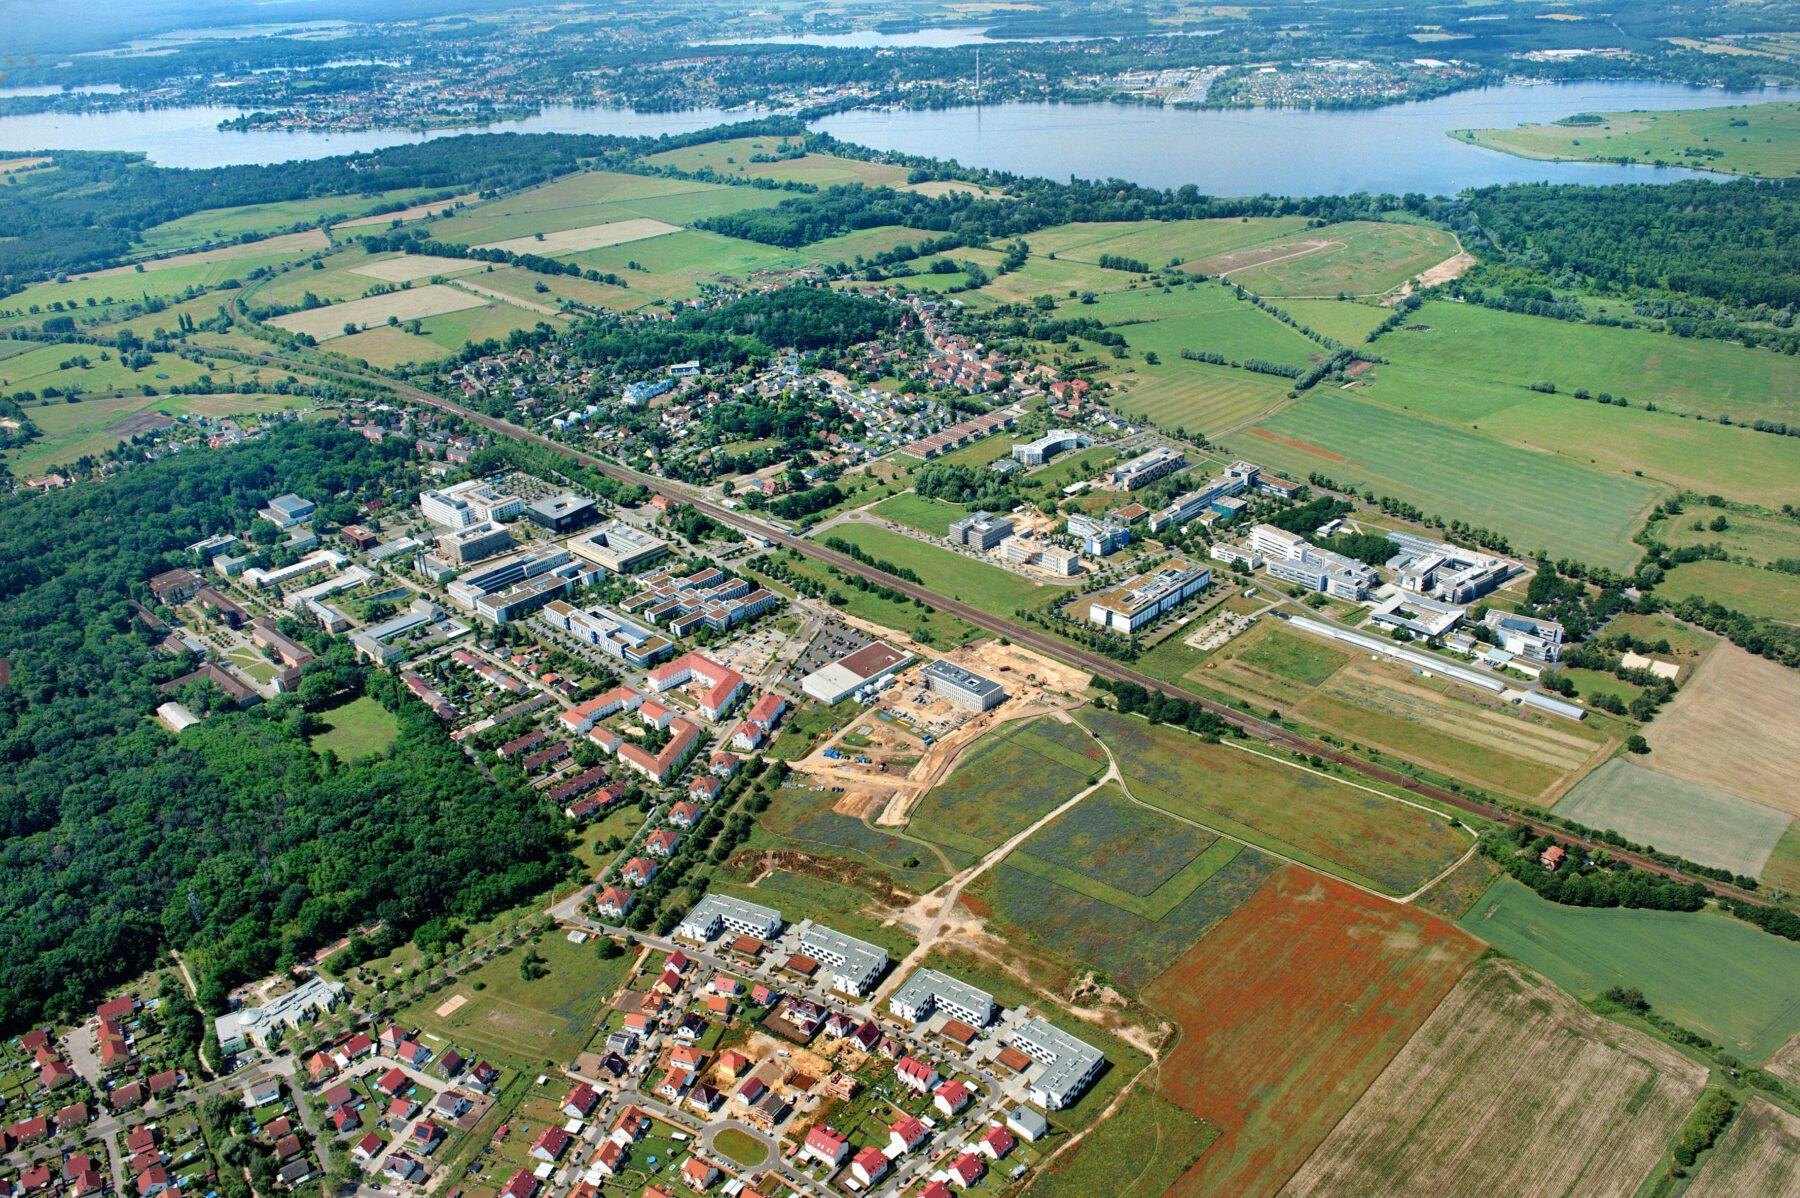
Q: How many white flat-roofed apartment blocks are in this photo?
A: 4